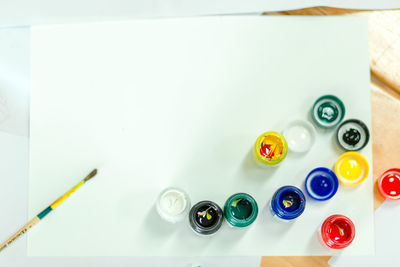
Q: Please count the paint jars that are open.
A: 6